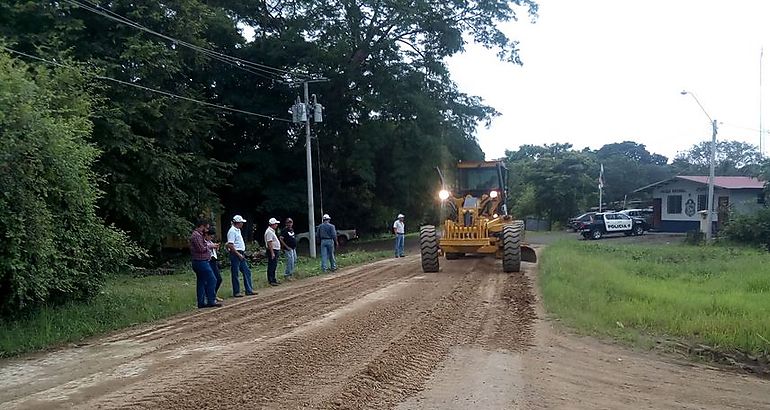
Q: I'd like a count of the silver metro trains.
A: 0